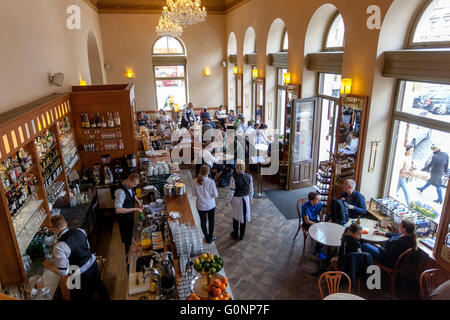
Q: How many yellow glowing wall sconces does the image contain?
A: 7